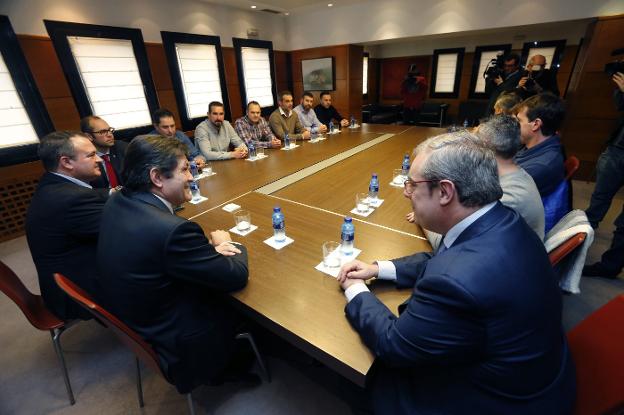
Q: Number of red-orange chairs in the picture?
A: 5